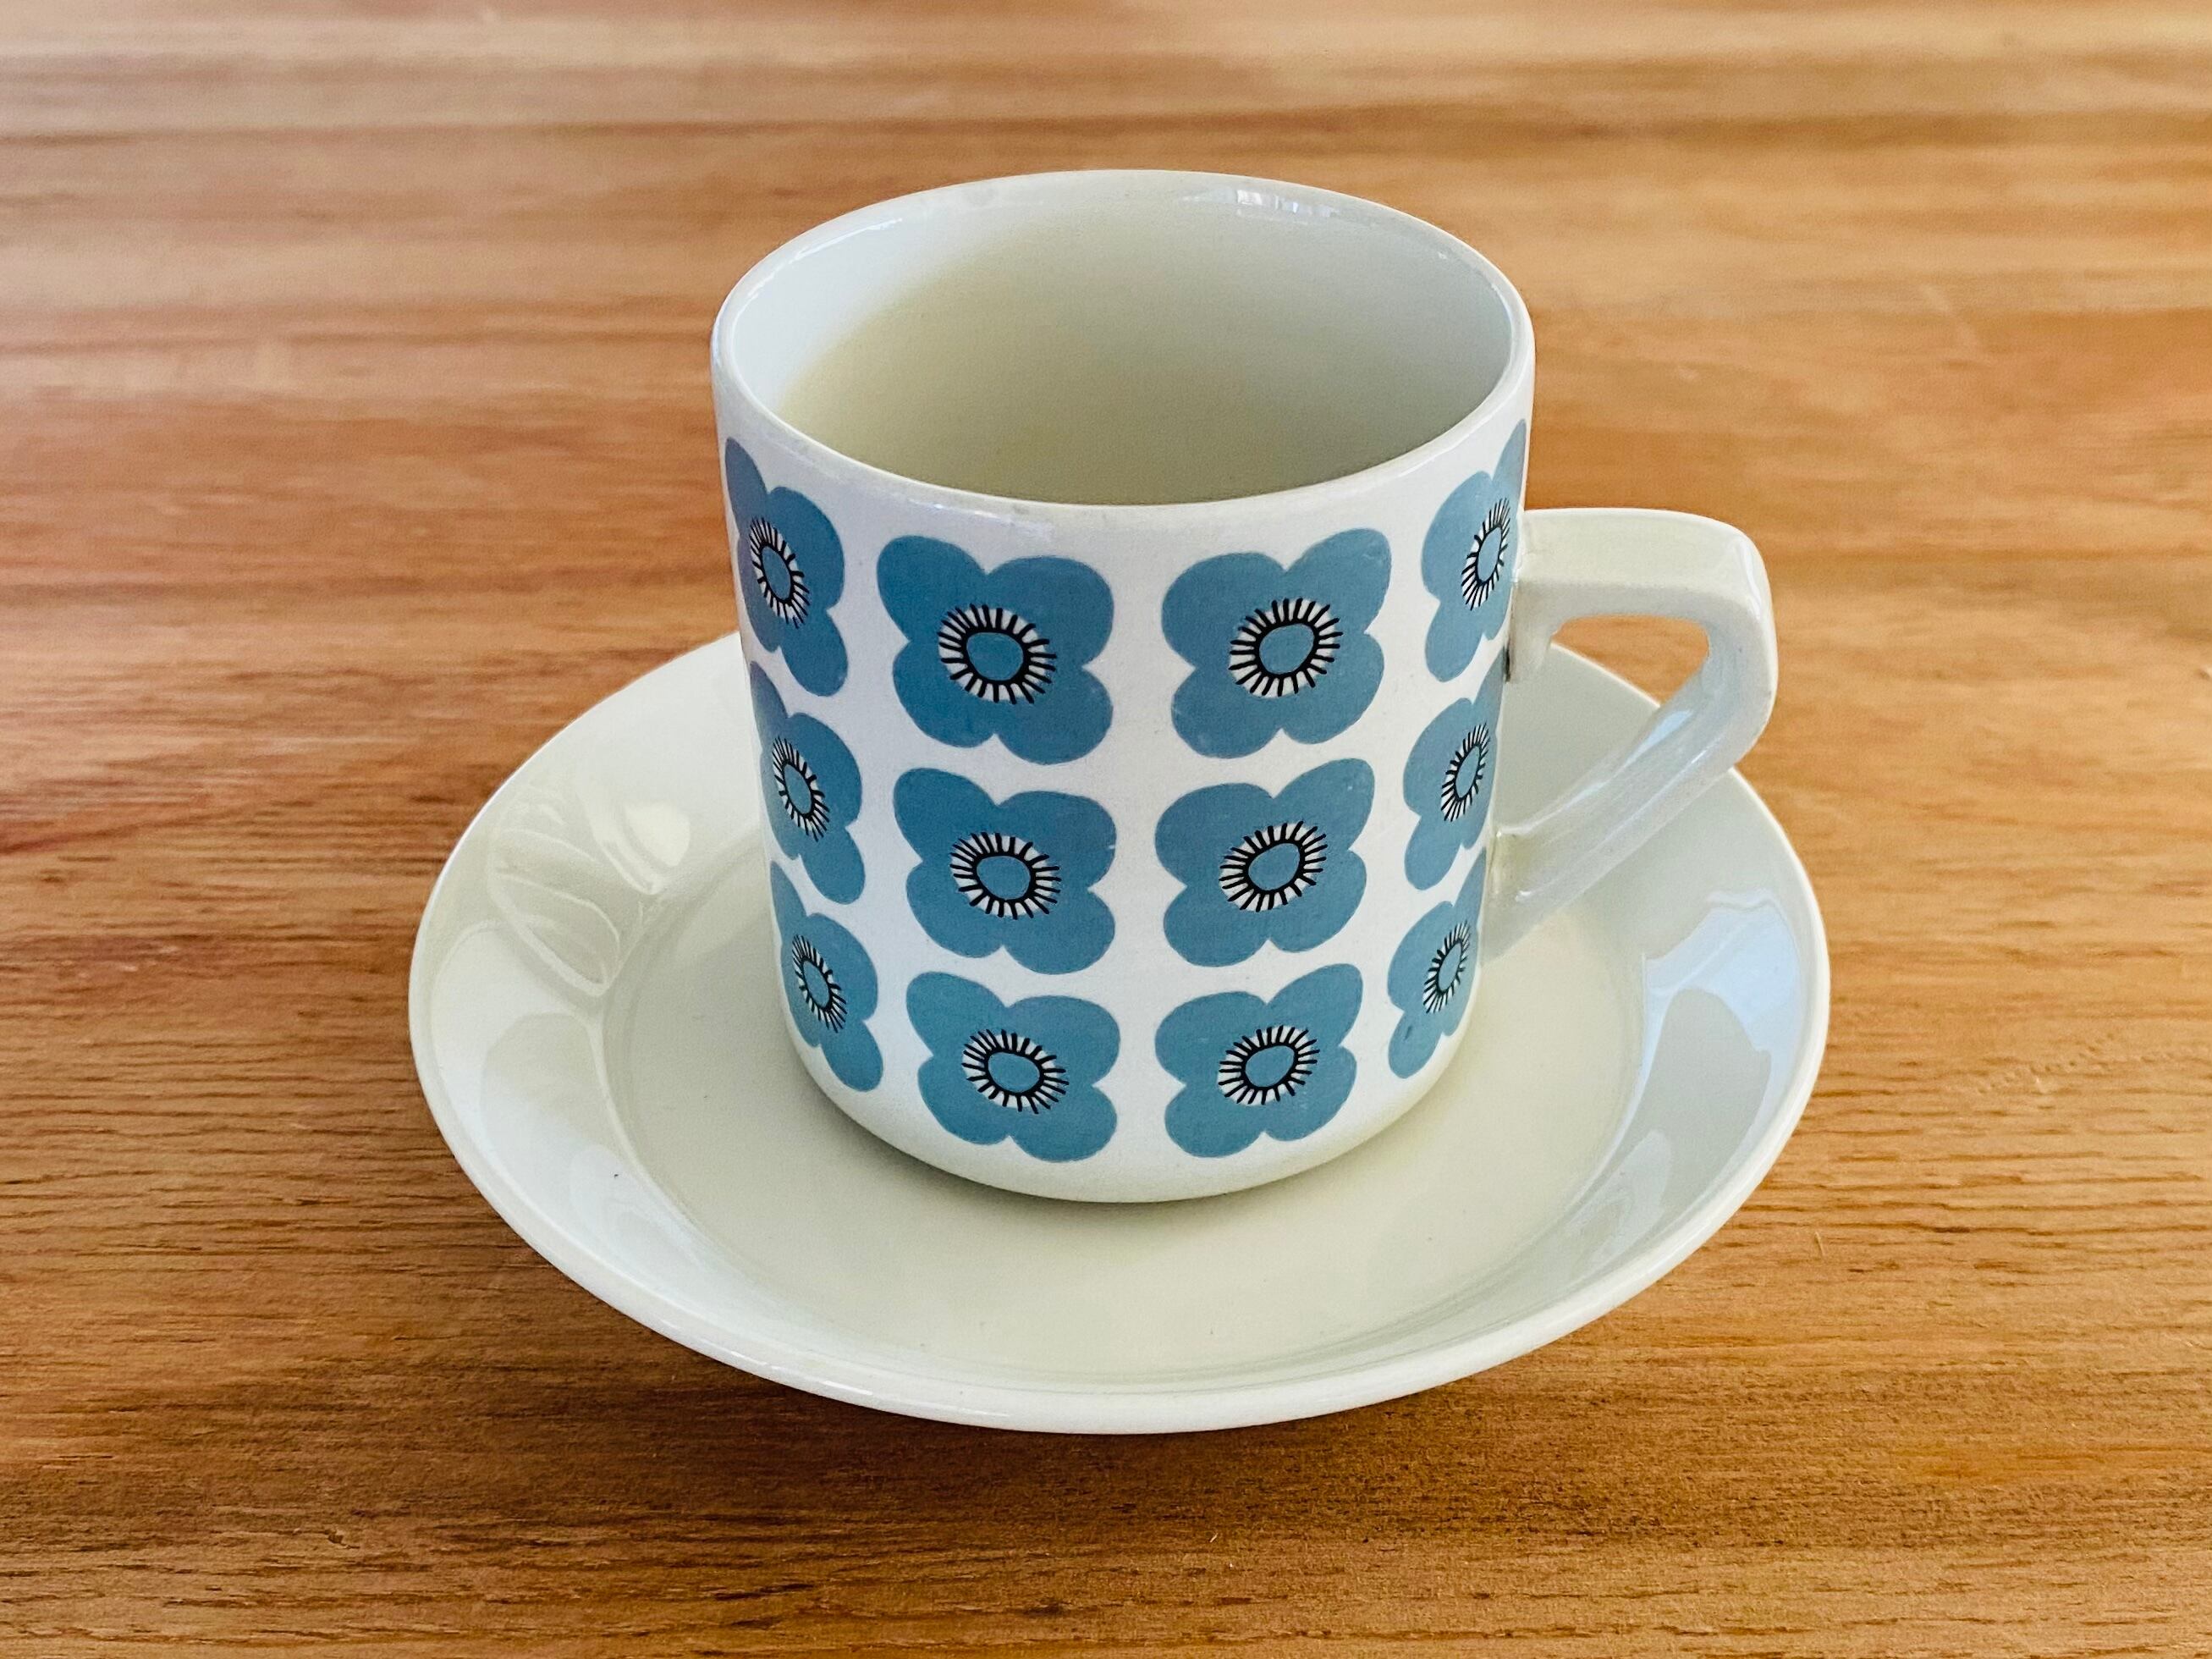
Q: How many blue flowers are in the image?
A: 12